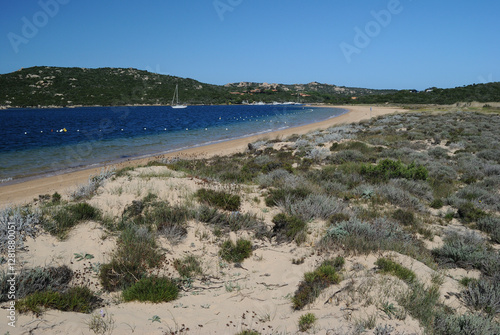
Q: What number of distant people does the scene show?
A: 0